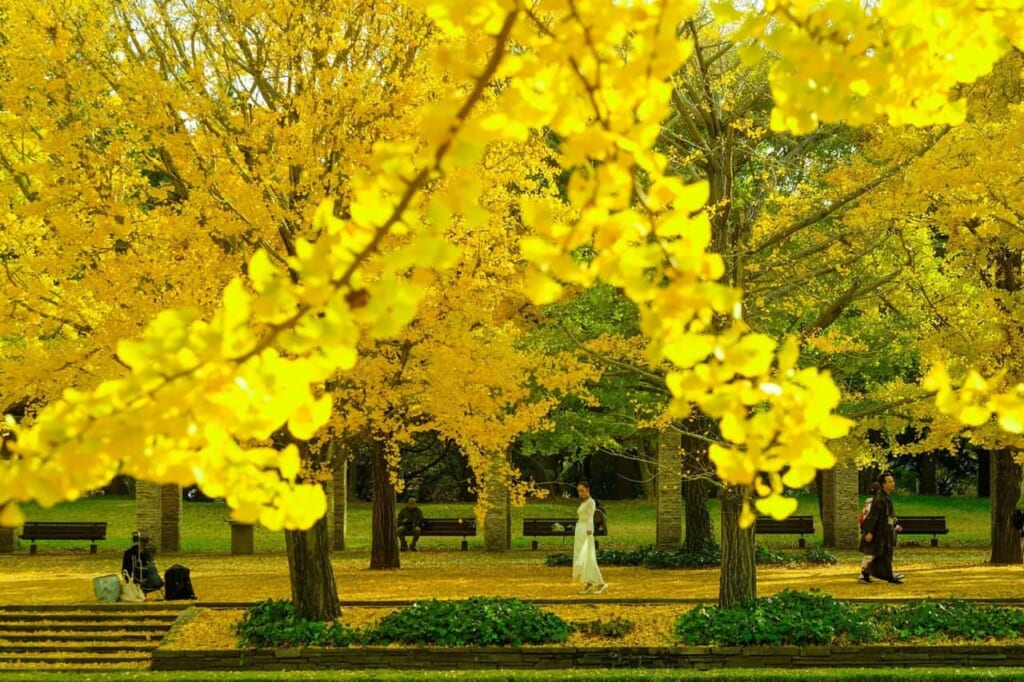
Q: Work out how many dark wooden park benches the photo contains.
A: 5